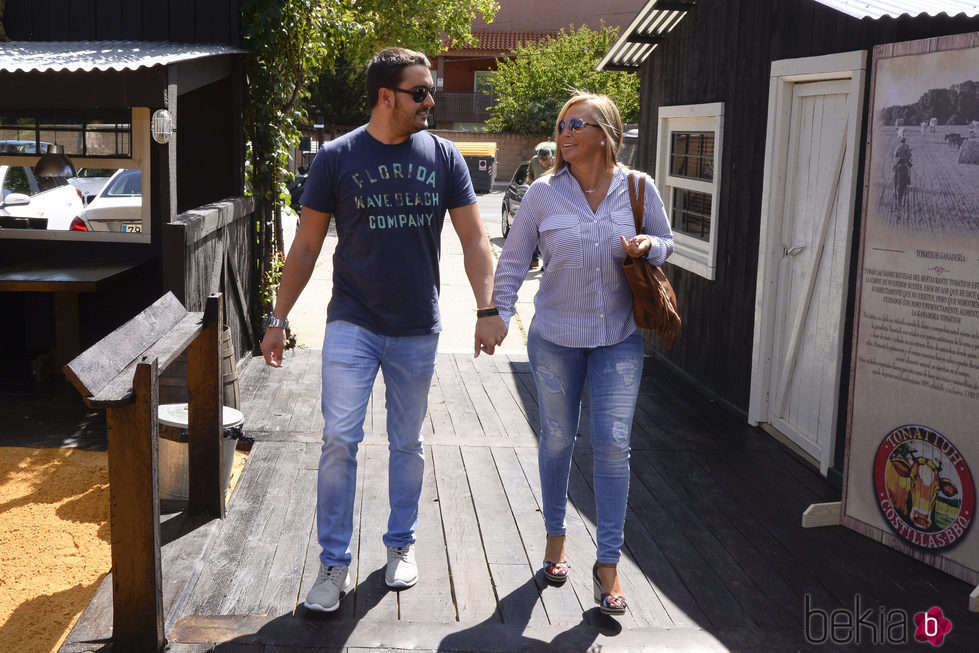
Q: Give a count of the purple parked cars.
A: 0